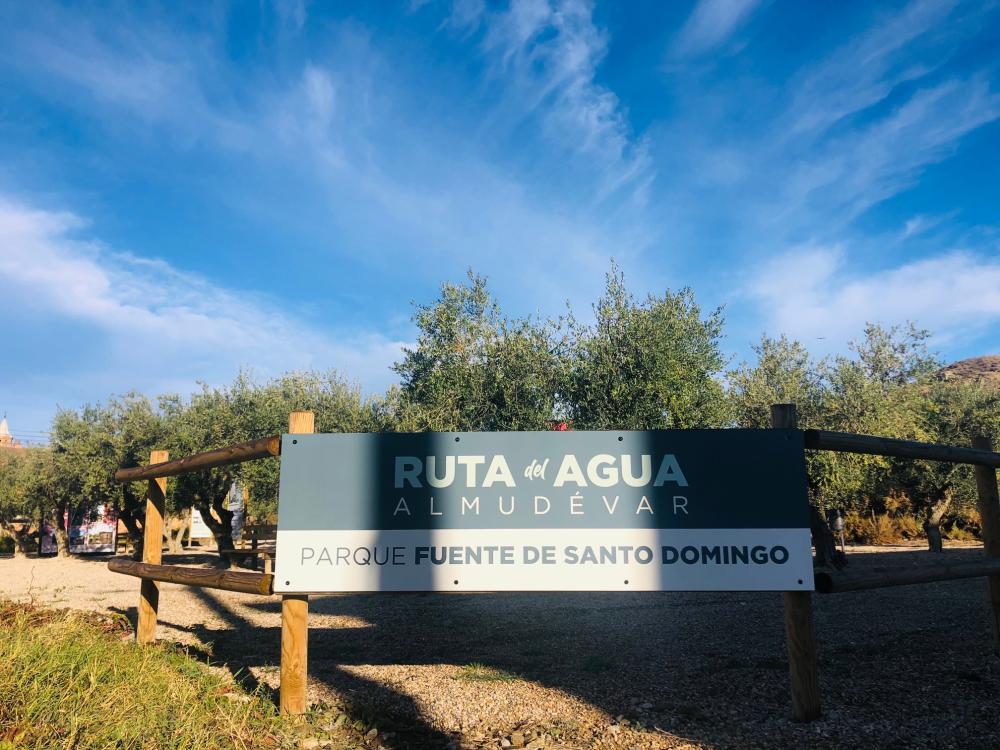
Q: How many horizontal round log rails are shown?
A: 4